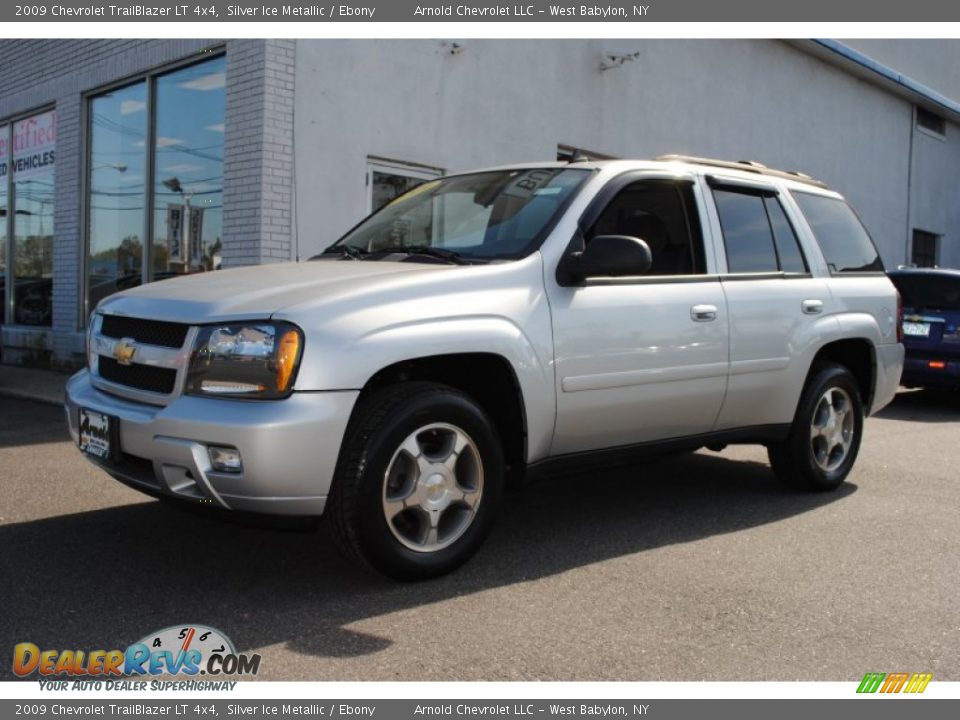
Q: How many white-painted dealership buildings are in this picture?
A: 1